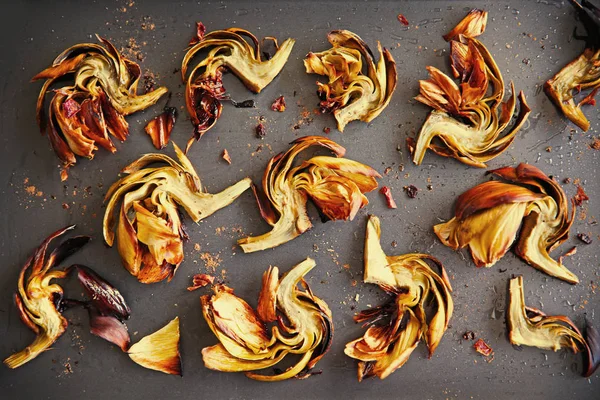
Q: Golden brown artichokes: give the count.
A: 12